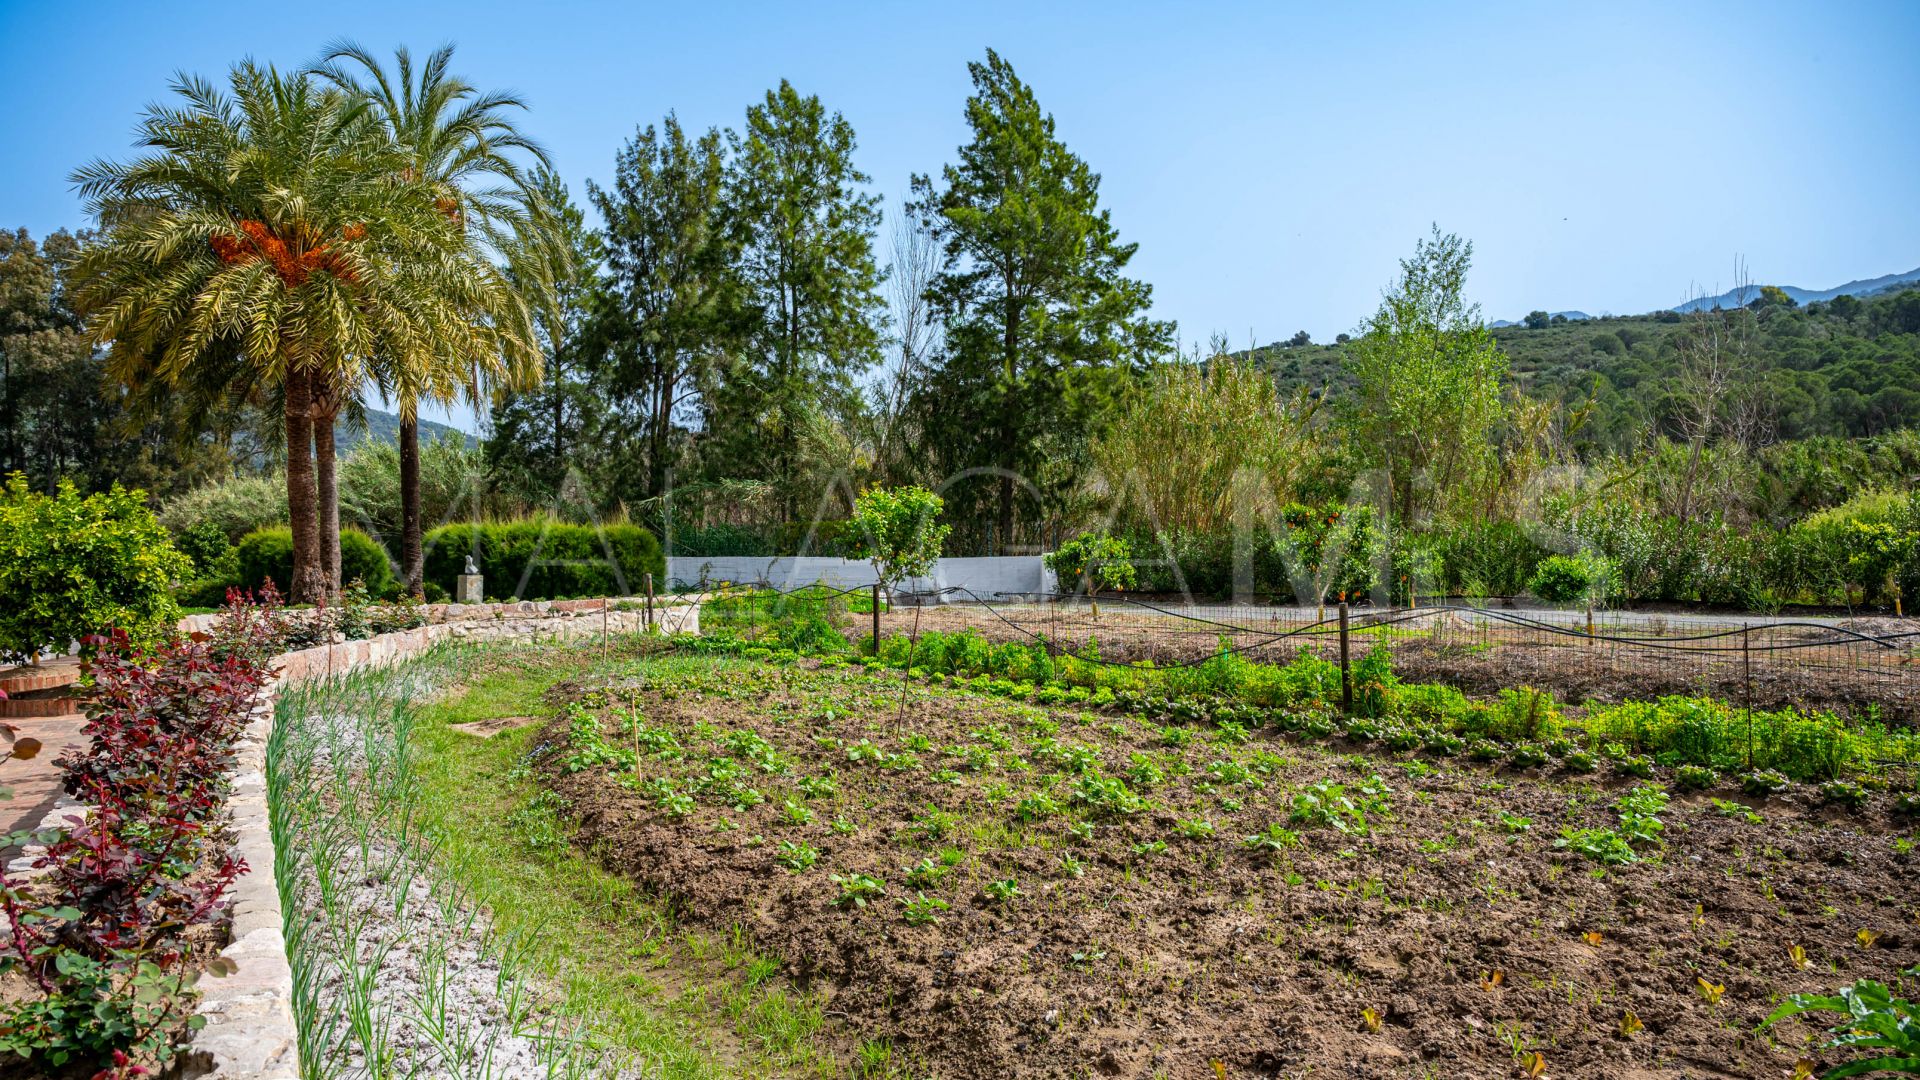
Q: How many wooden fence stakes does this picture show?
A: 3